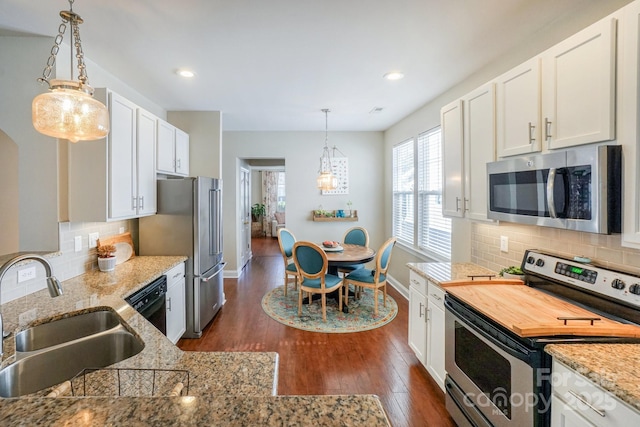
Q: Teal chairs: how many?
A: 4